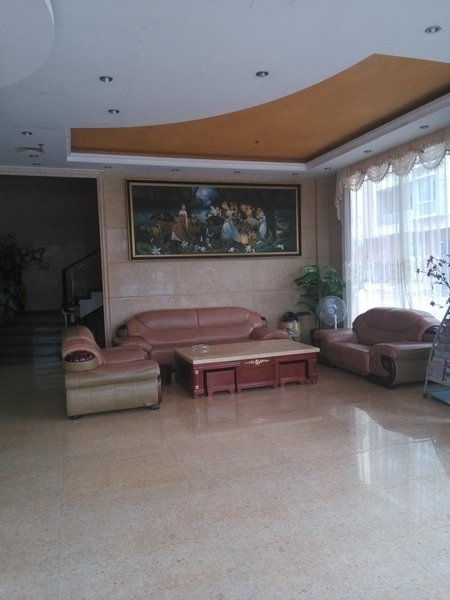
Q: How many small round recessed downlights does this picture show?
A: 14